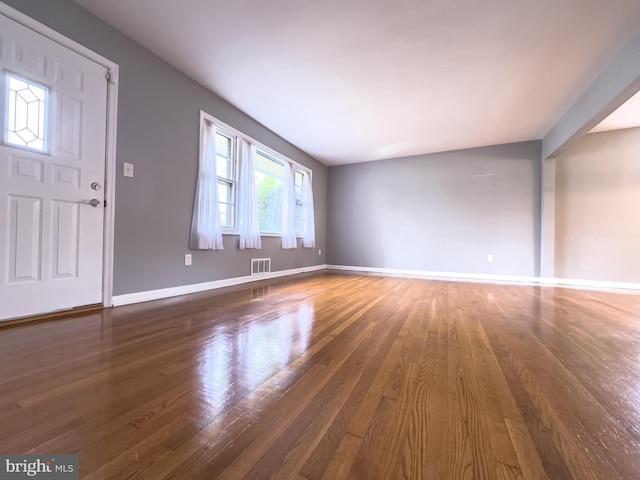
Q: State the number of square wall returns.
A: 1